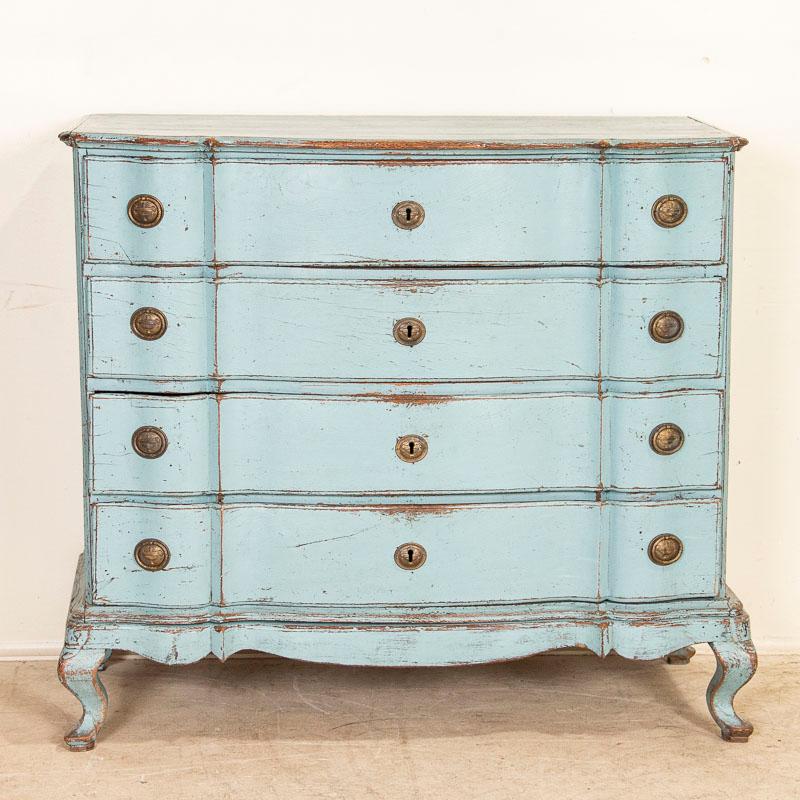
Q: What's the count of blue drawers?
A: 4